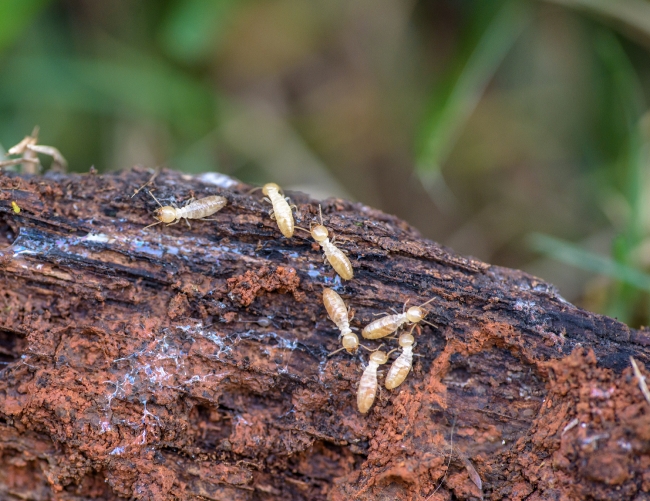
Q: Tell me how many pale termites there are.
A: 7